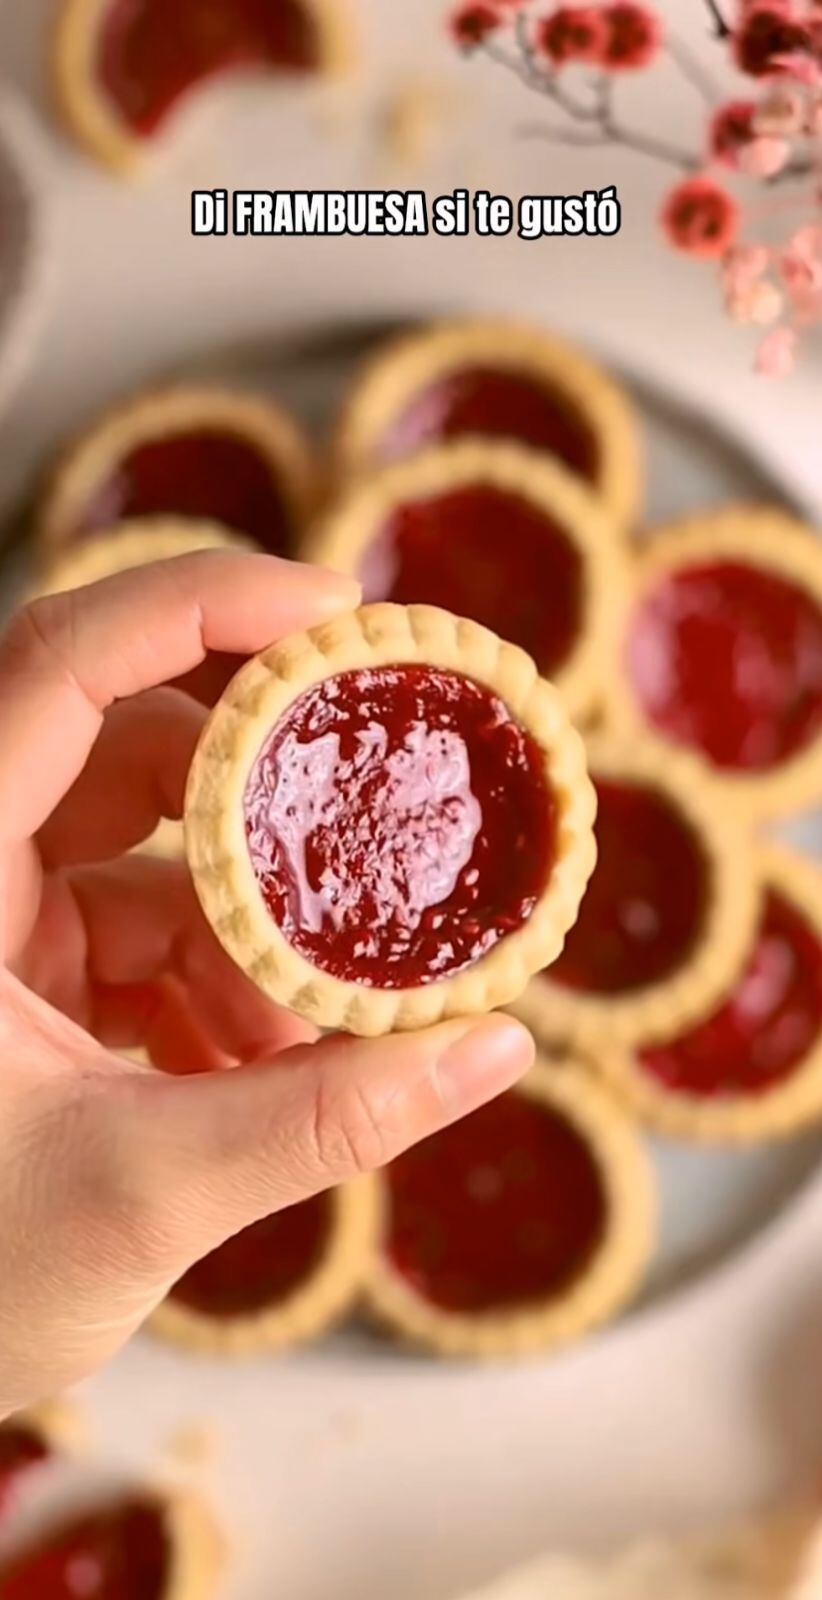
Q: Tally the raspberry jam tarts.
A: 13